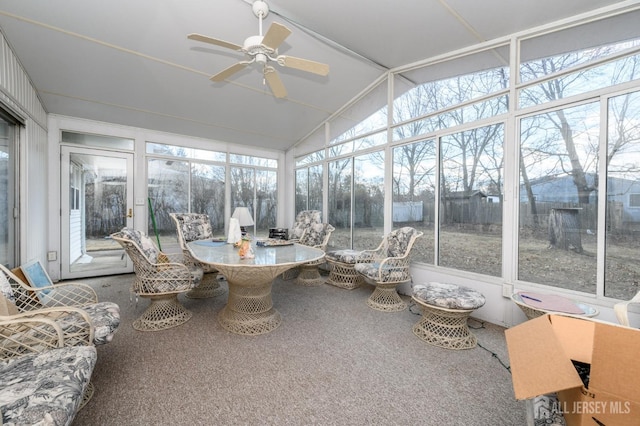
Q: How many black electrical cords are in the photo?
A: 1